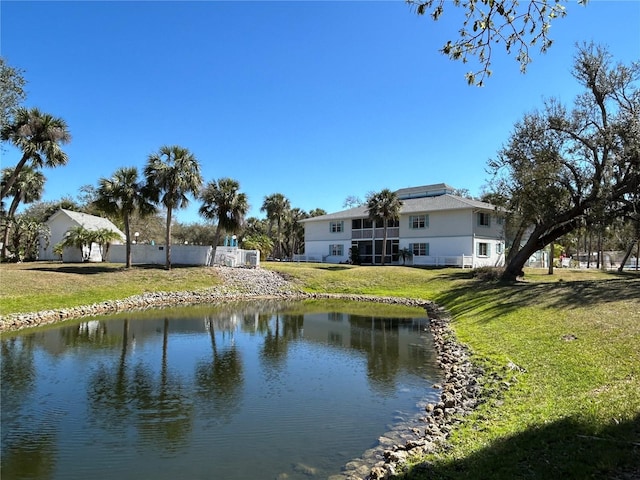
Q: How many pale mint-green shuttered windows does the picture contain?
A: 8